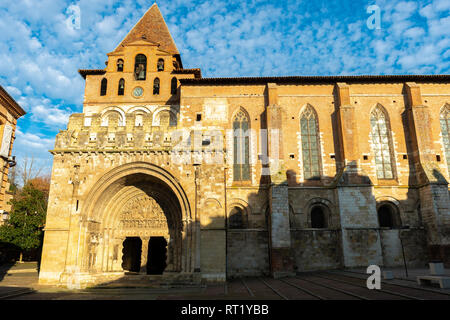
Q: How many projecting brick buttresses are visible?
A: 3